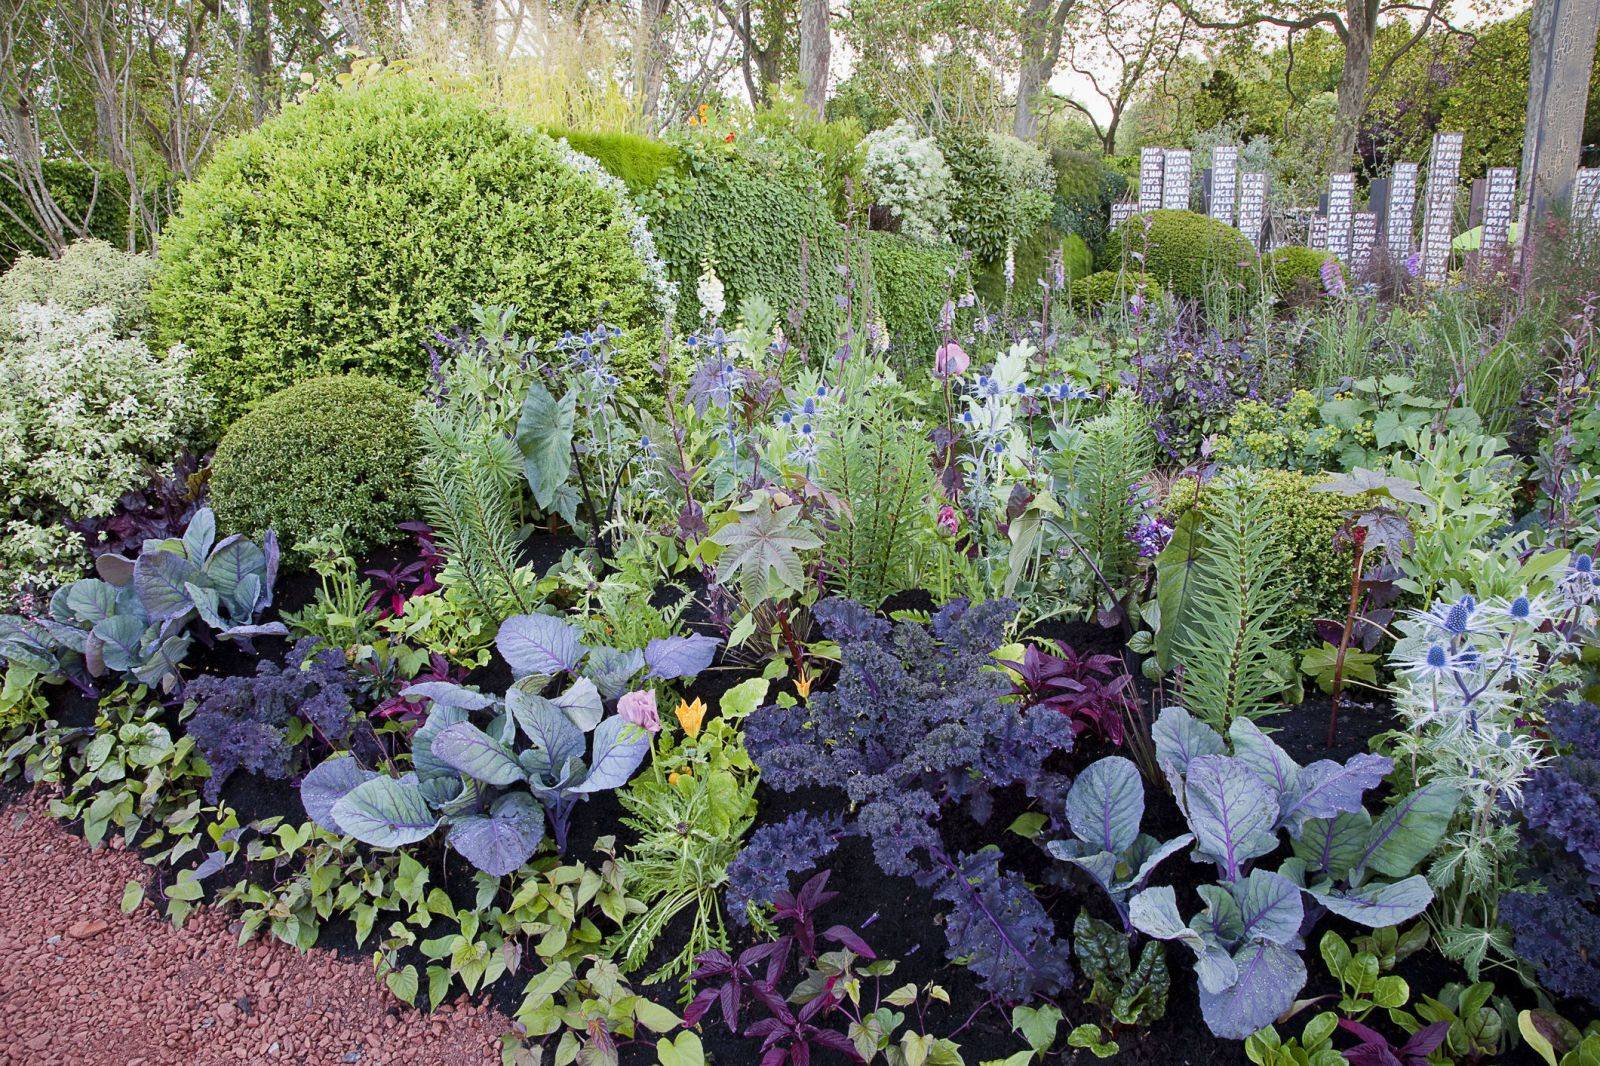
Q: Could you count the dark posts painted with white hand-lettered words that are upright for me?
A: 12